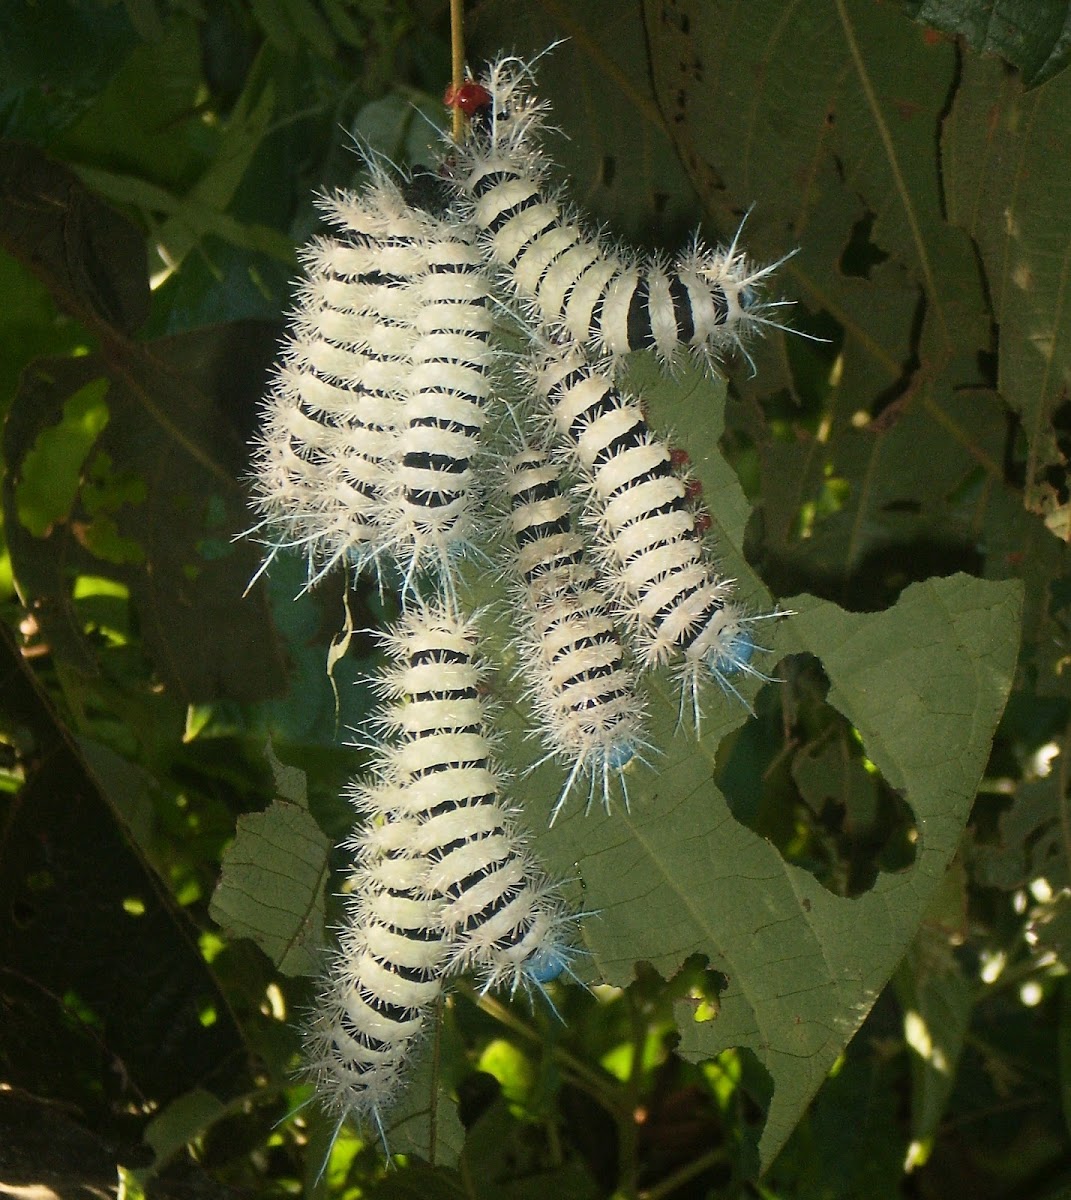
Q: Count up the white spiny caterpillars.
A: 8